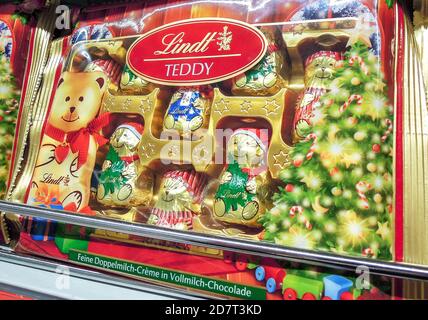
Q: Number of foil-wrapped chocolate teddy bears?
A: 8